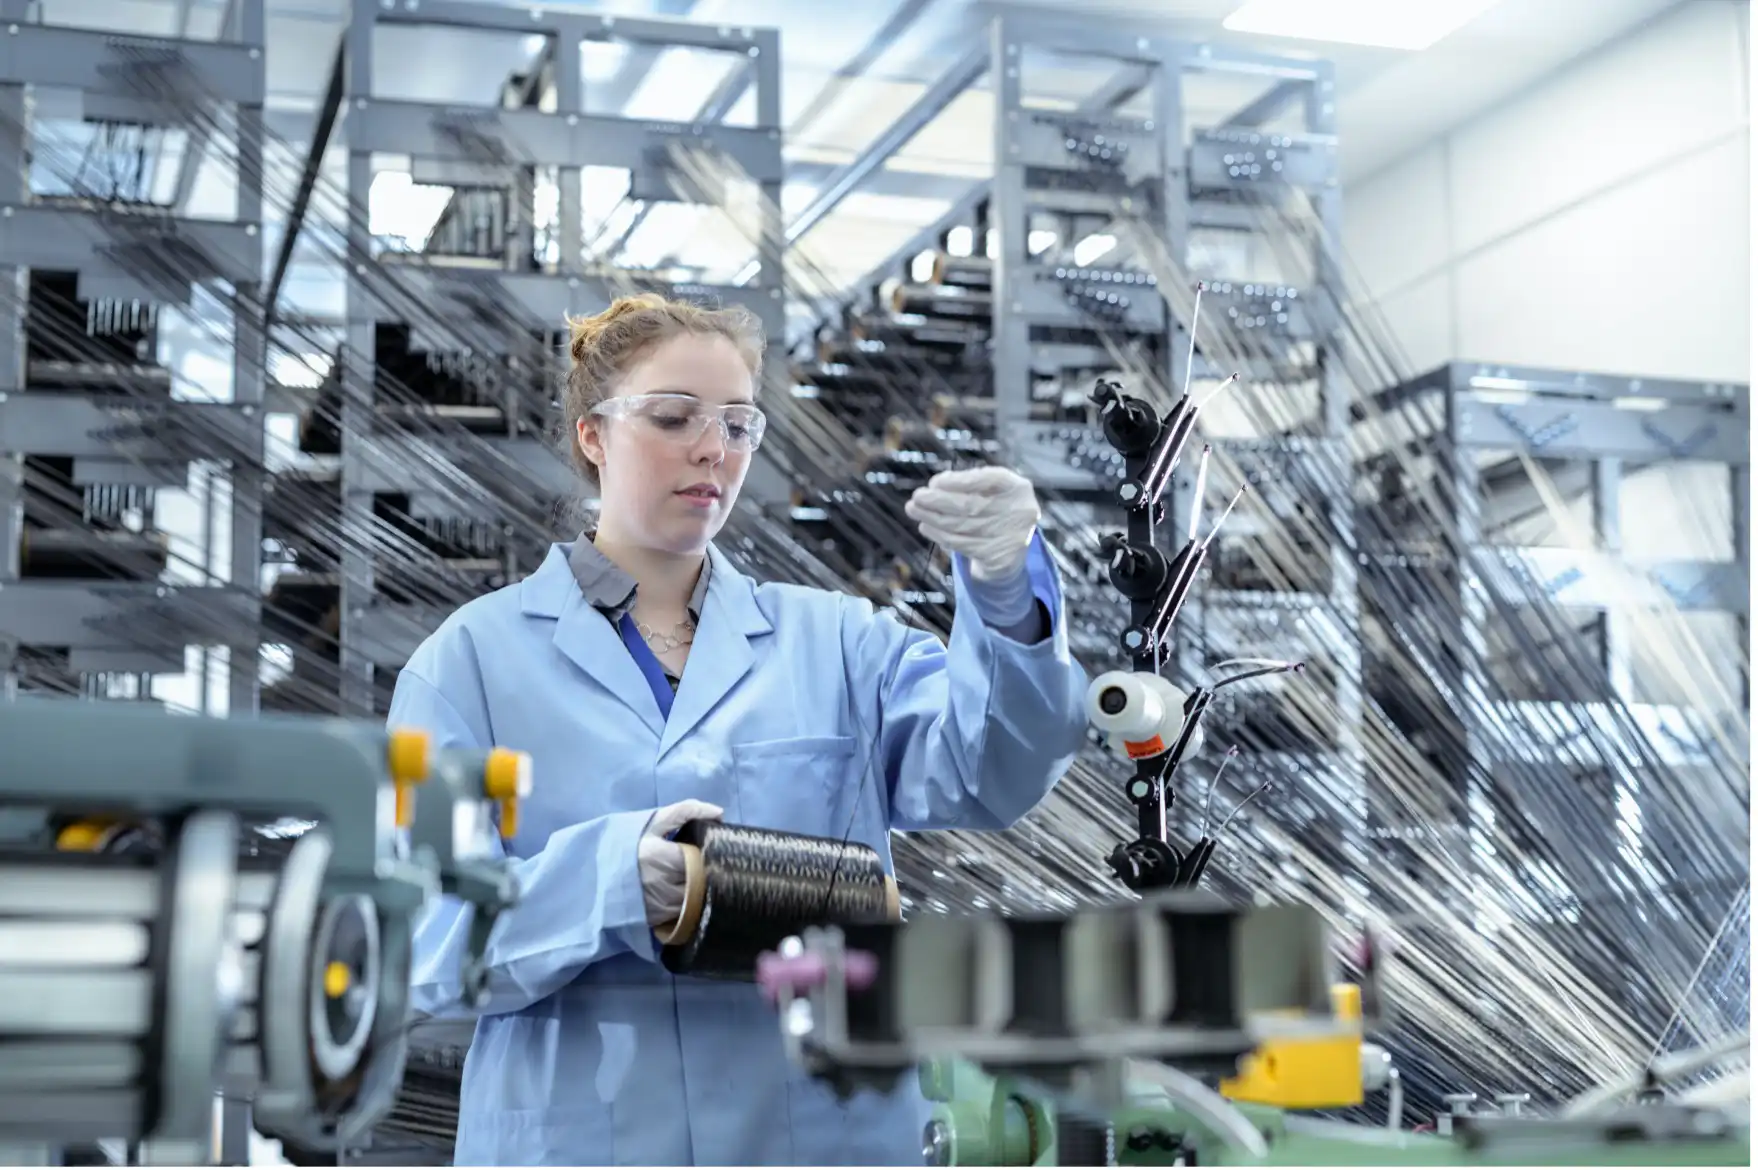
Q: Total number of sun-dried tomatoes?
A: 0